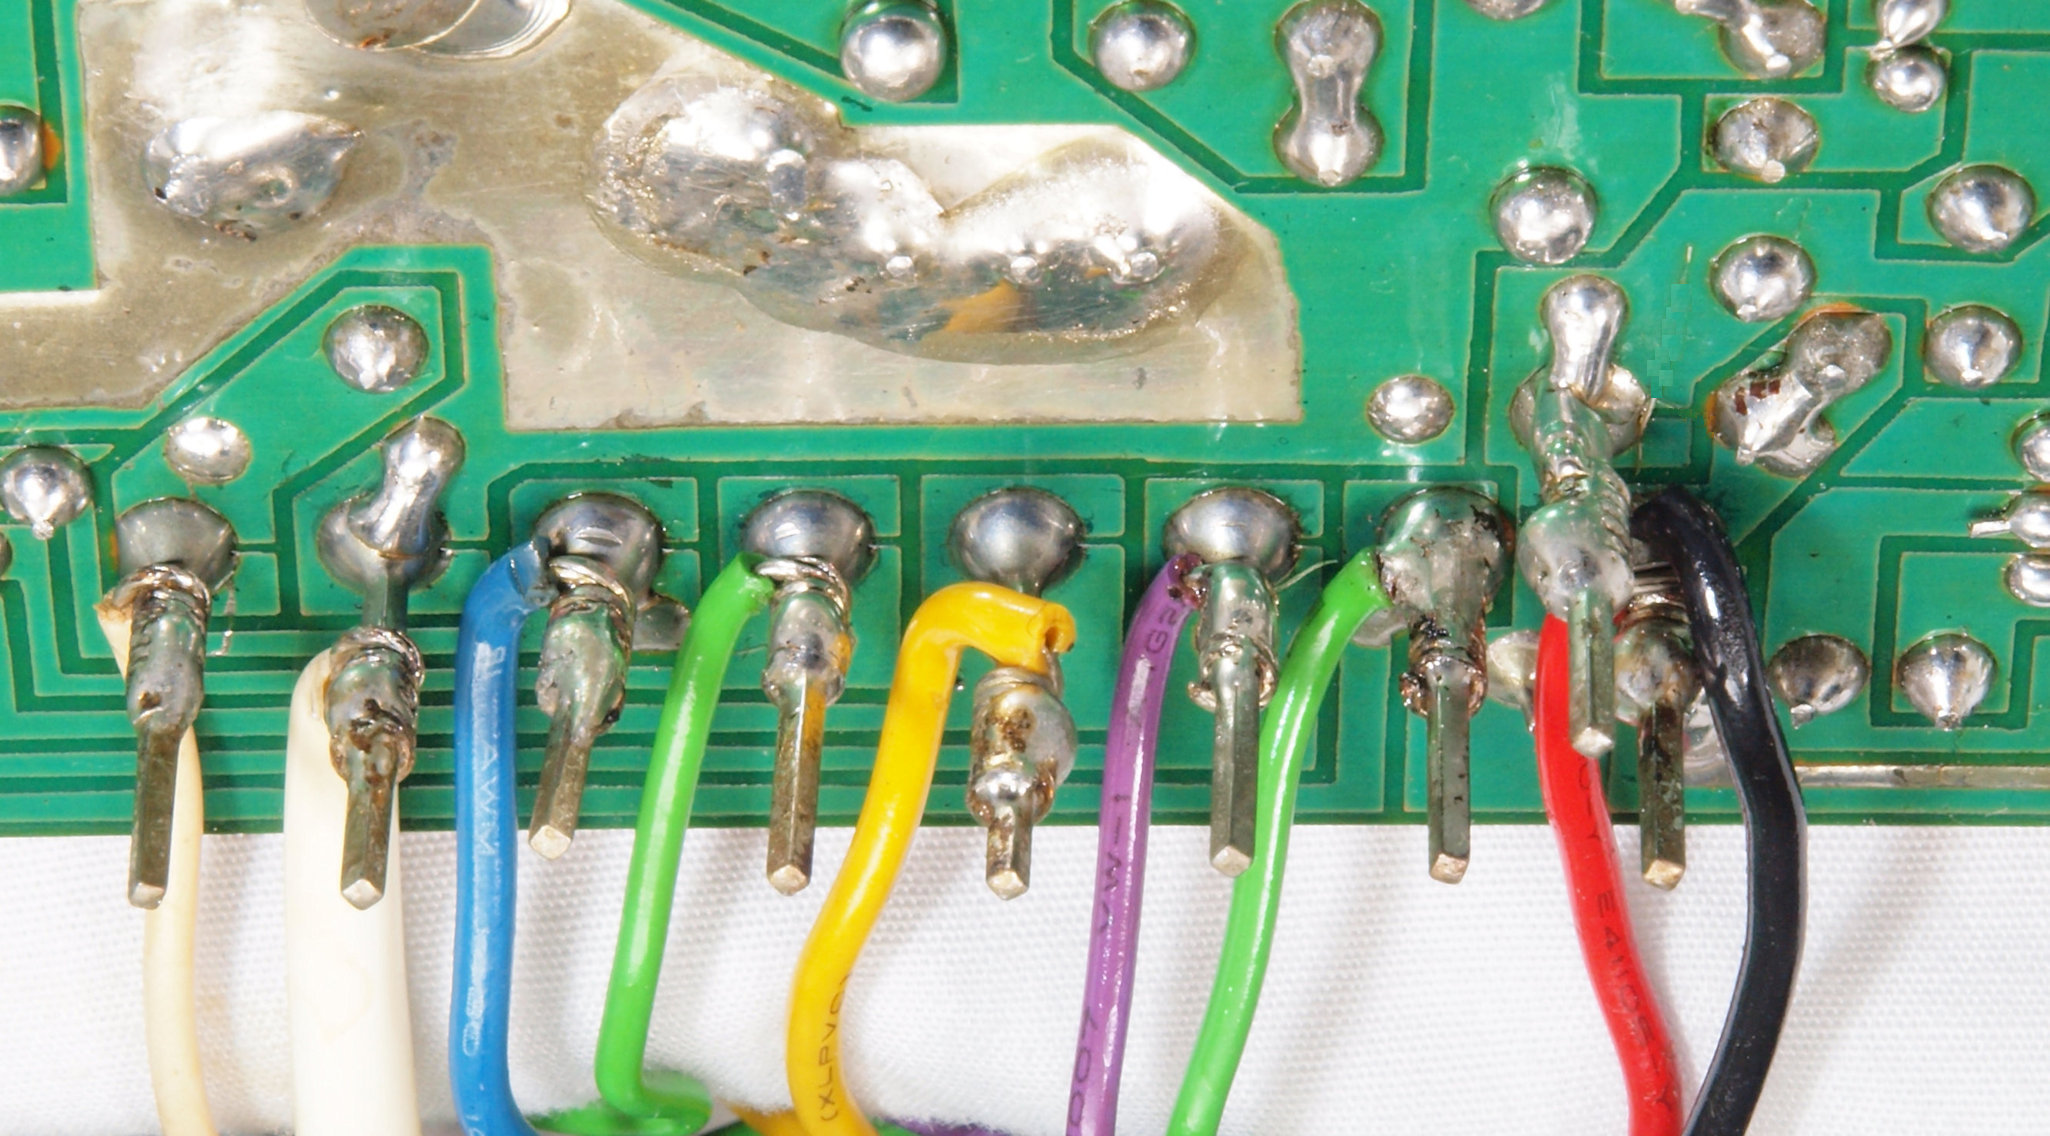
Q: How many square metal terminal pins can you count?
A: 9